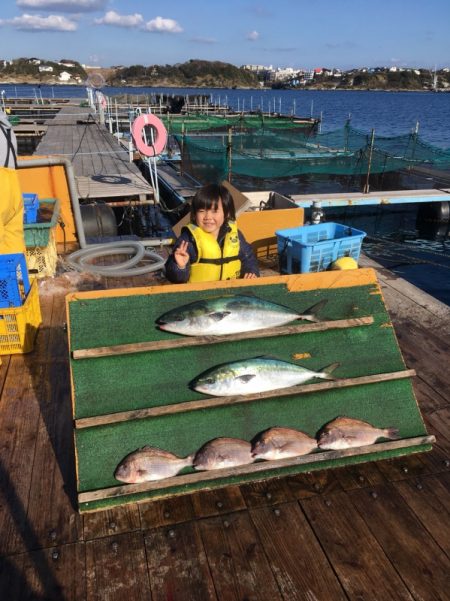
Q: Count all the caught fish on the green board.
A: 6